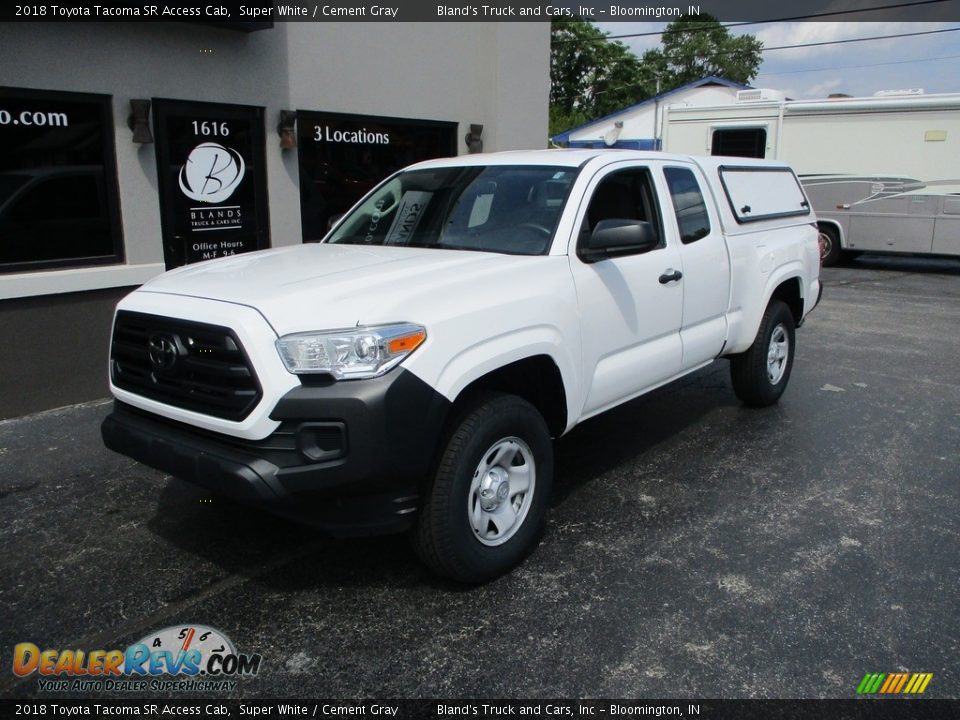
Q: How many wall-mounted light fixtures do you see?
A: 3